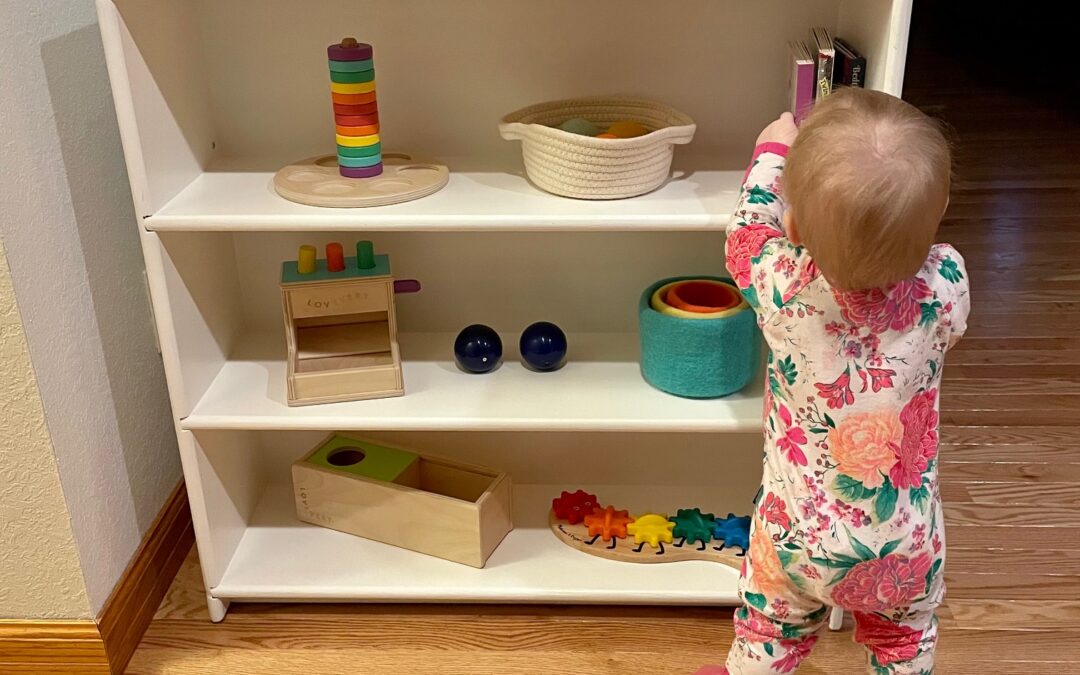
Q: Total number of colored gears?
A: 5